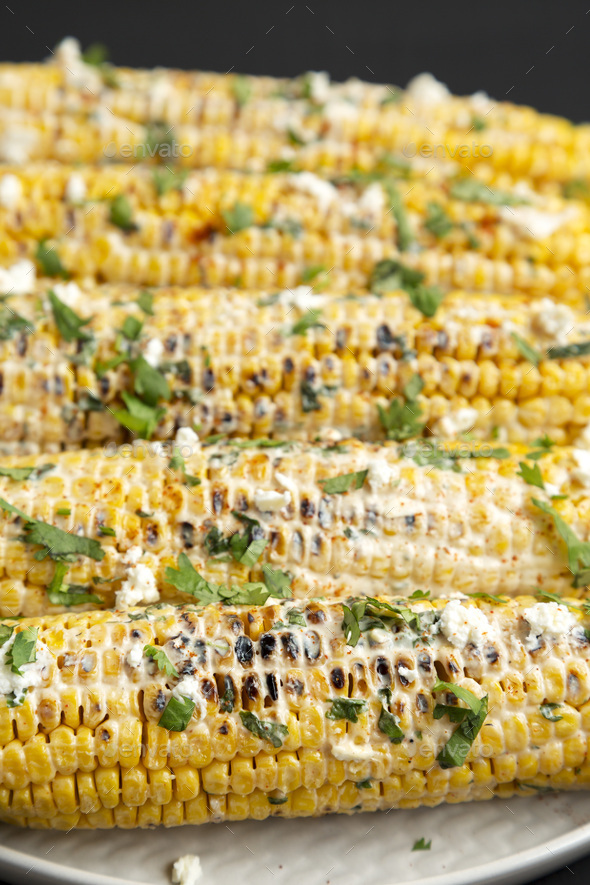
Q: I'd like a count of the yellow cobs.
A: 5